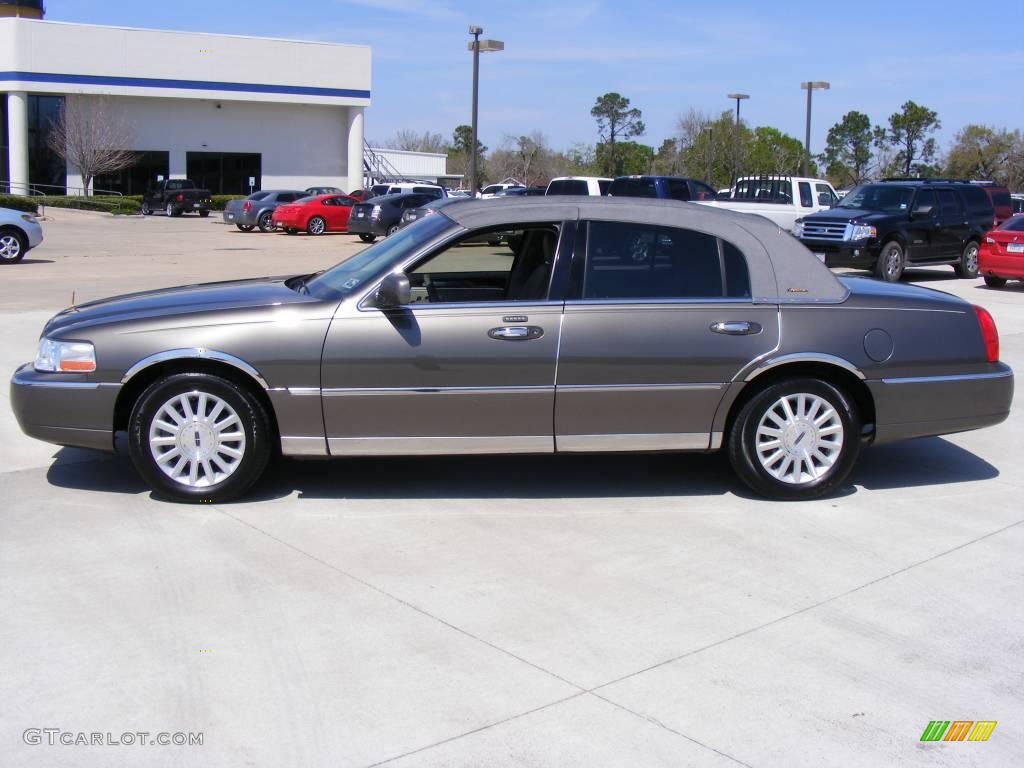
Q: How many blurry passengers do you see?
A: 0